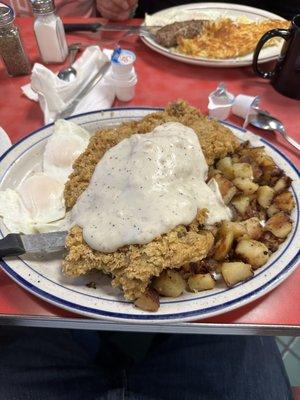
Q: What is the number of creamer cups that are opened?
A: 2